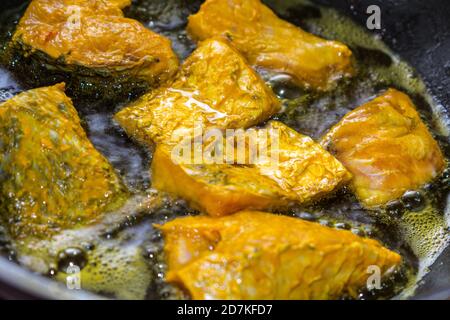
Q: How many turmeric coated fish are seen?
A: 7